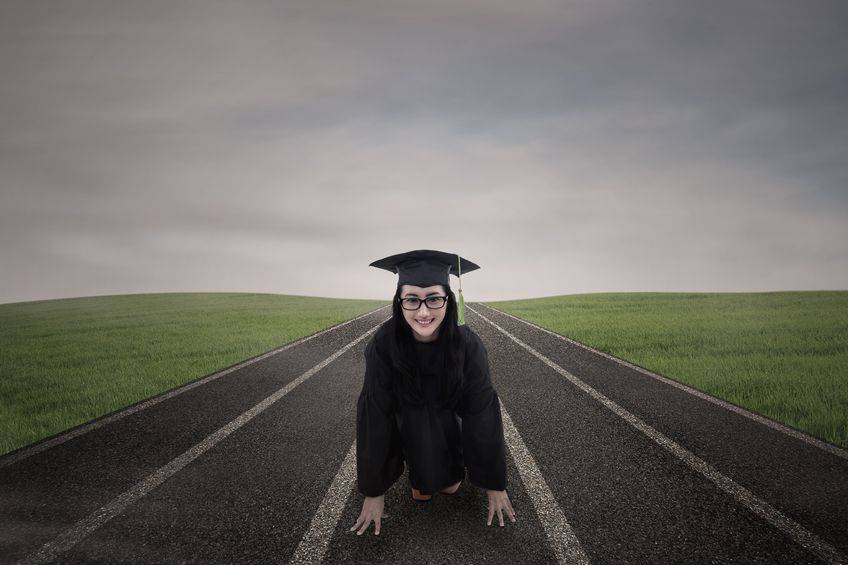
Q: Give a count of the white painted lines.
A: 6